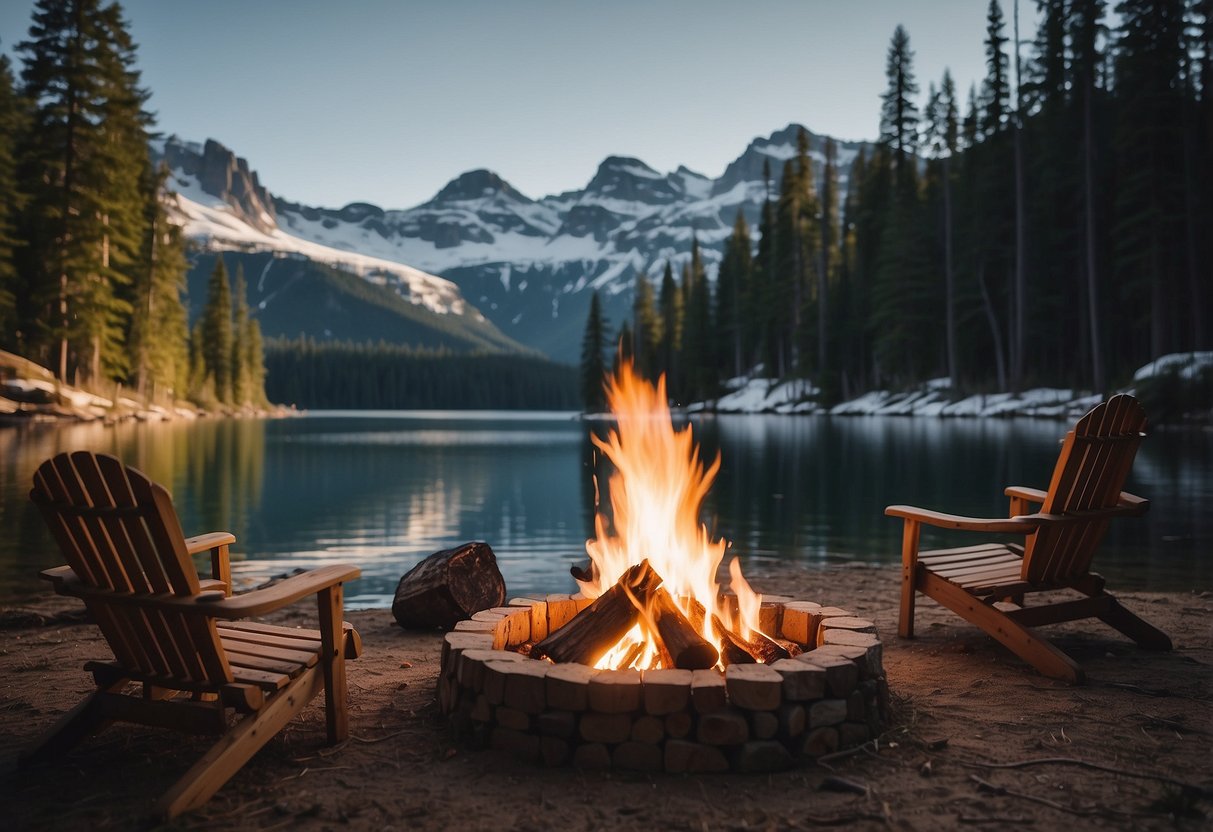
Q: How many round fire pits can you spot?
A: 1